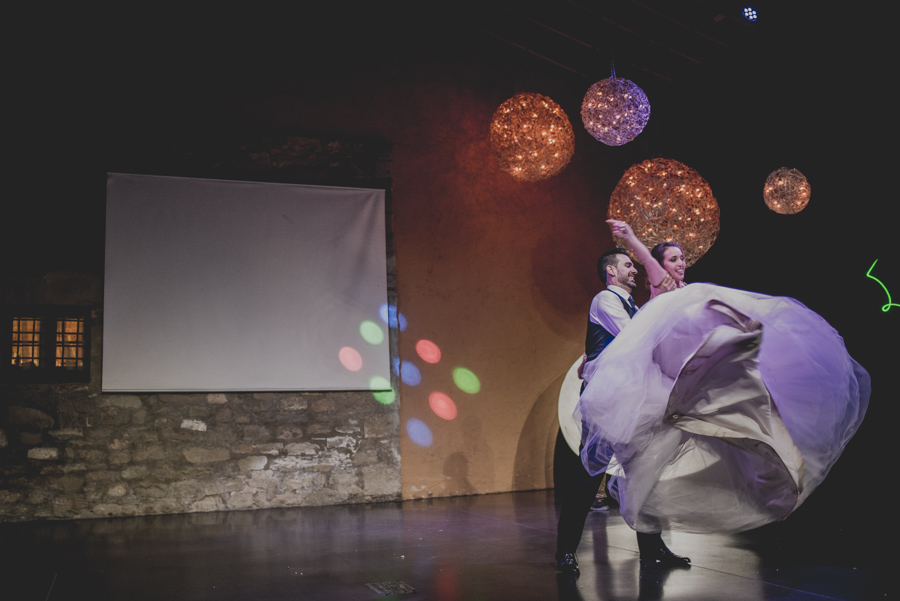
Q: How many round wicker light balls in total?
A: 4